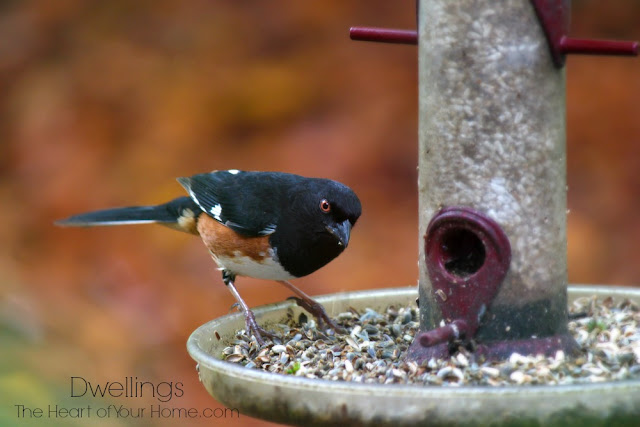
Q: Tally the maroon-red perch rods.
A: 3